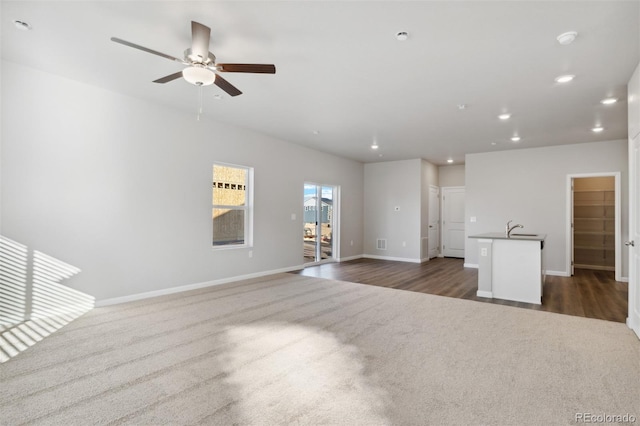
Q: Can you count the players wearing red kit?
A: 0